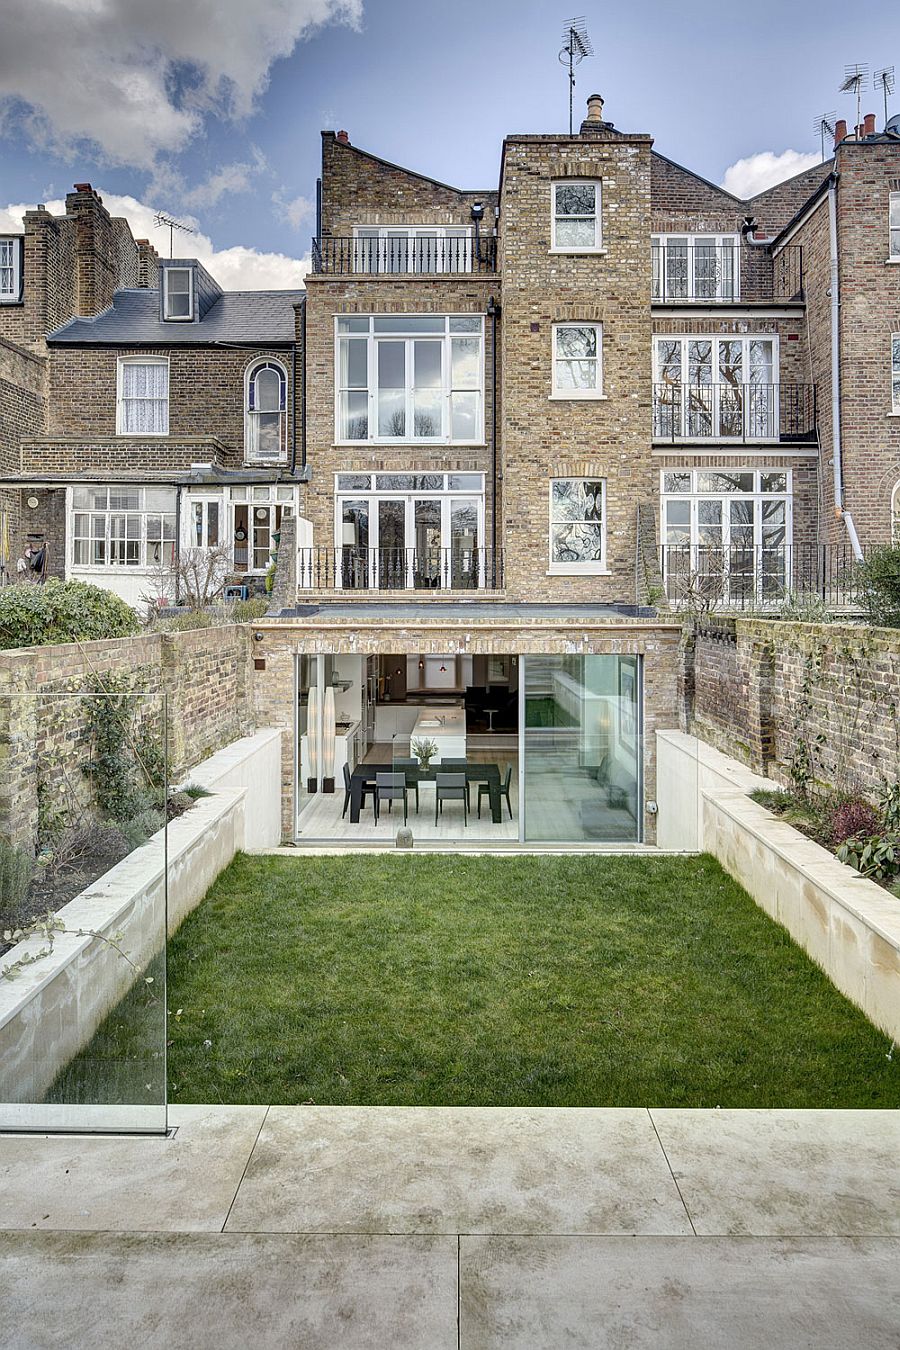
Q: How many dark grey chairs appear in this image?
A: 6